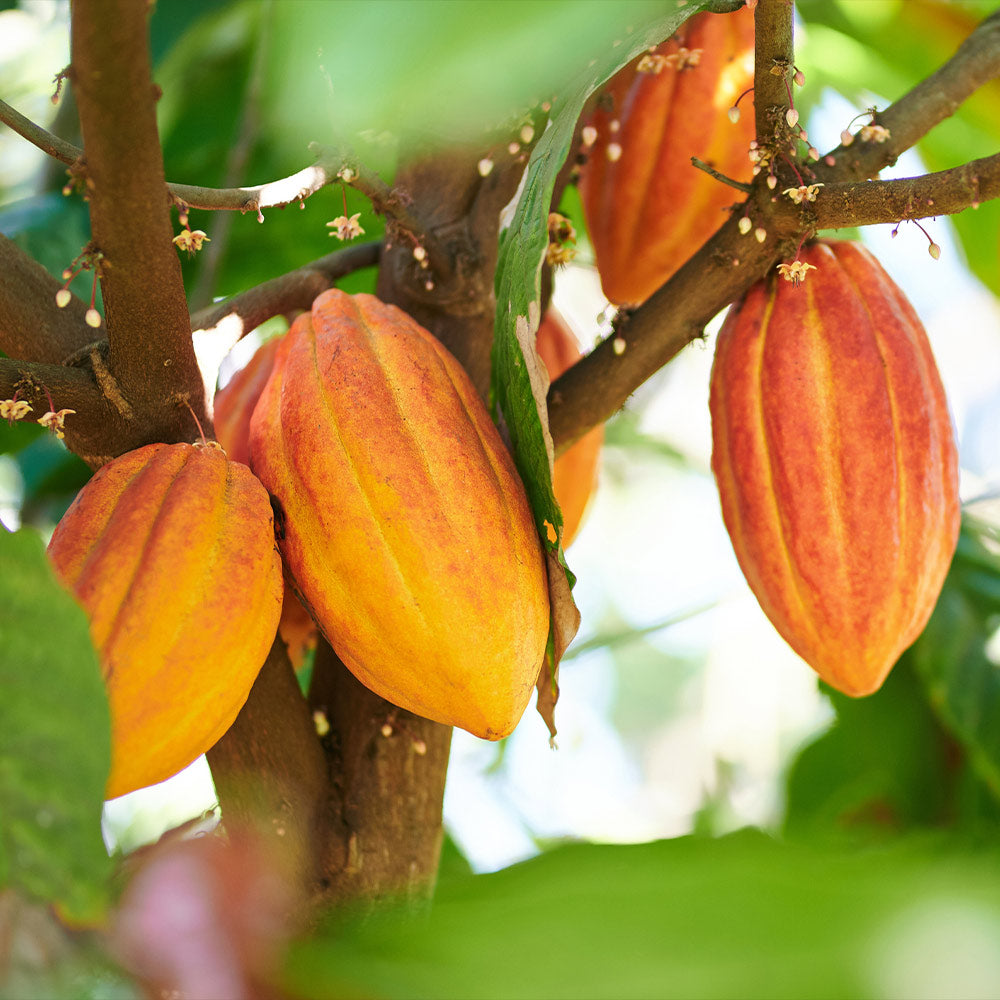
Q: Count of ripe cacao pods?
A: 6